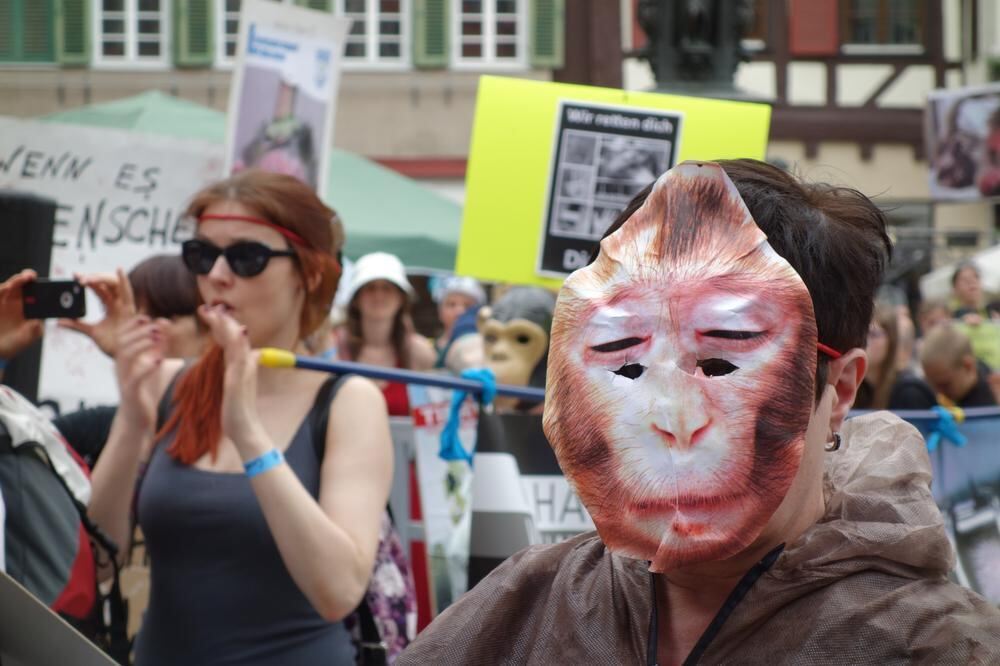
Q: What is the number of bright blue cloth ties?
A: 2